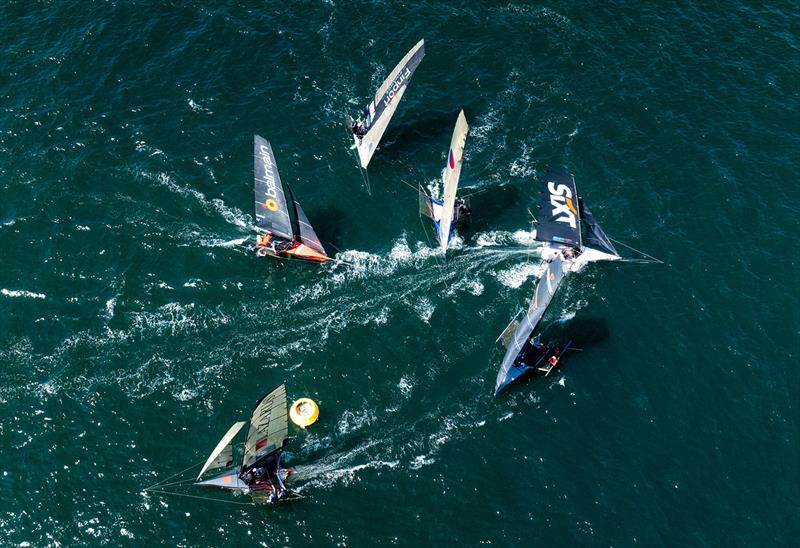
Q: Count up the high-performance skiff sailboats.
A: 6